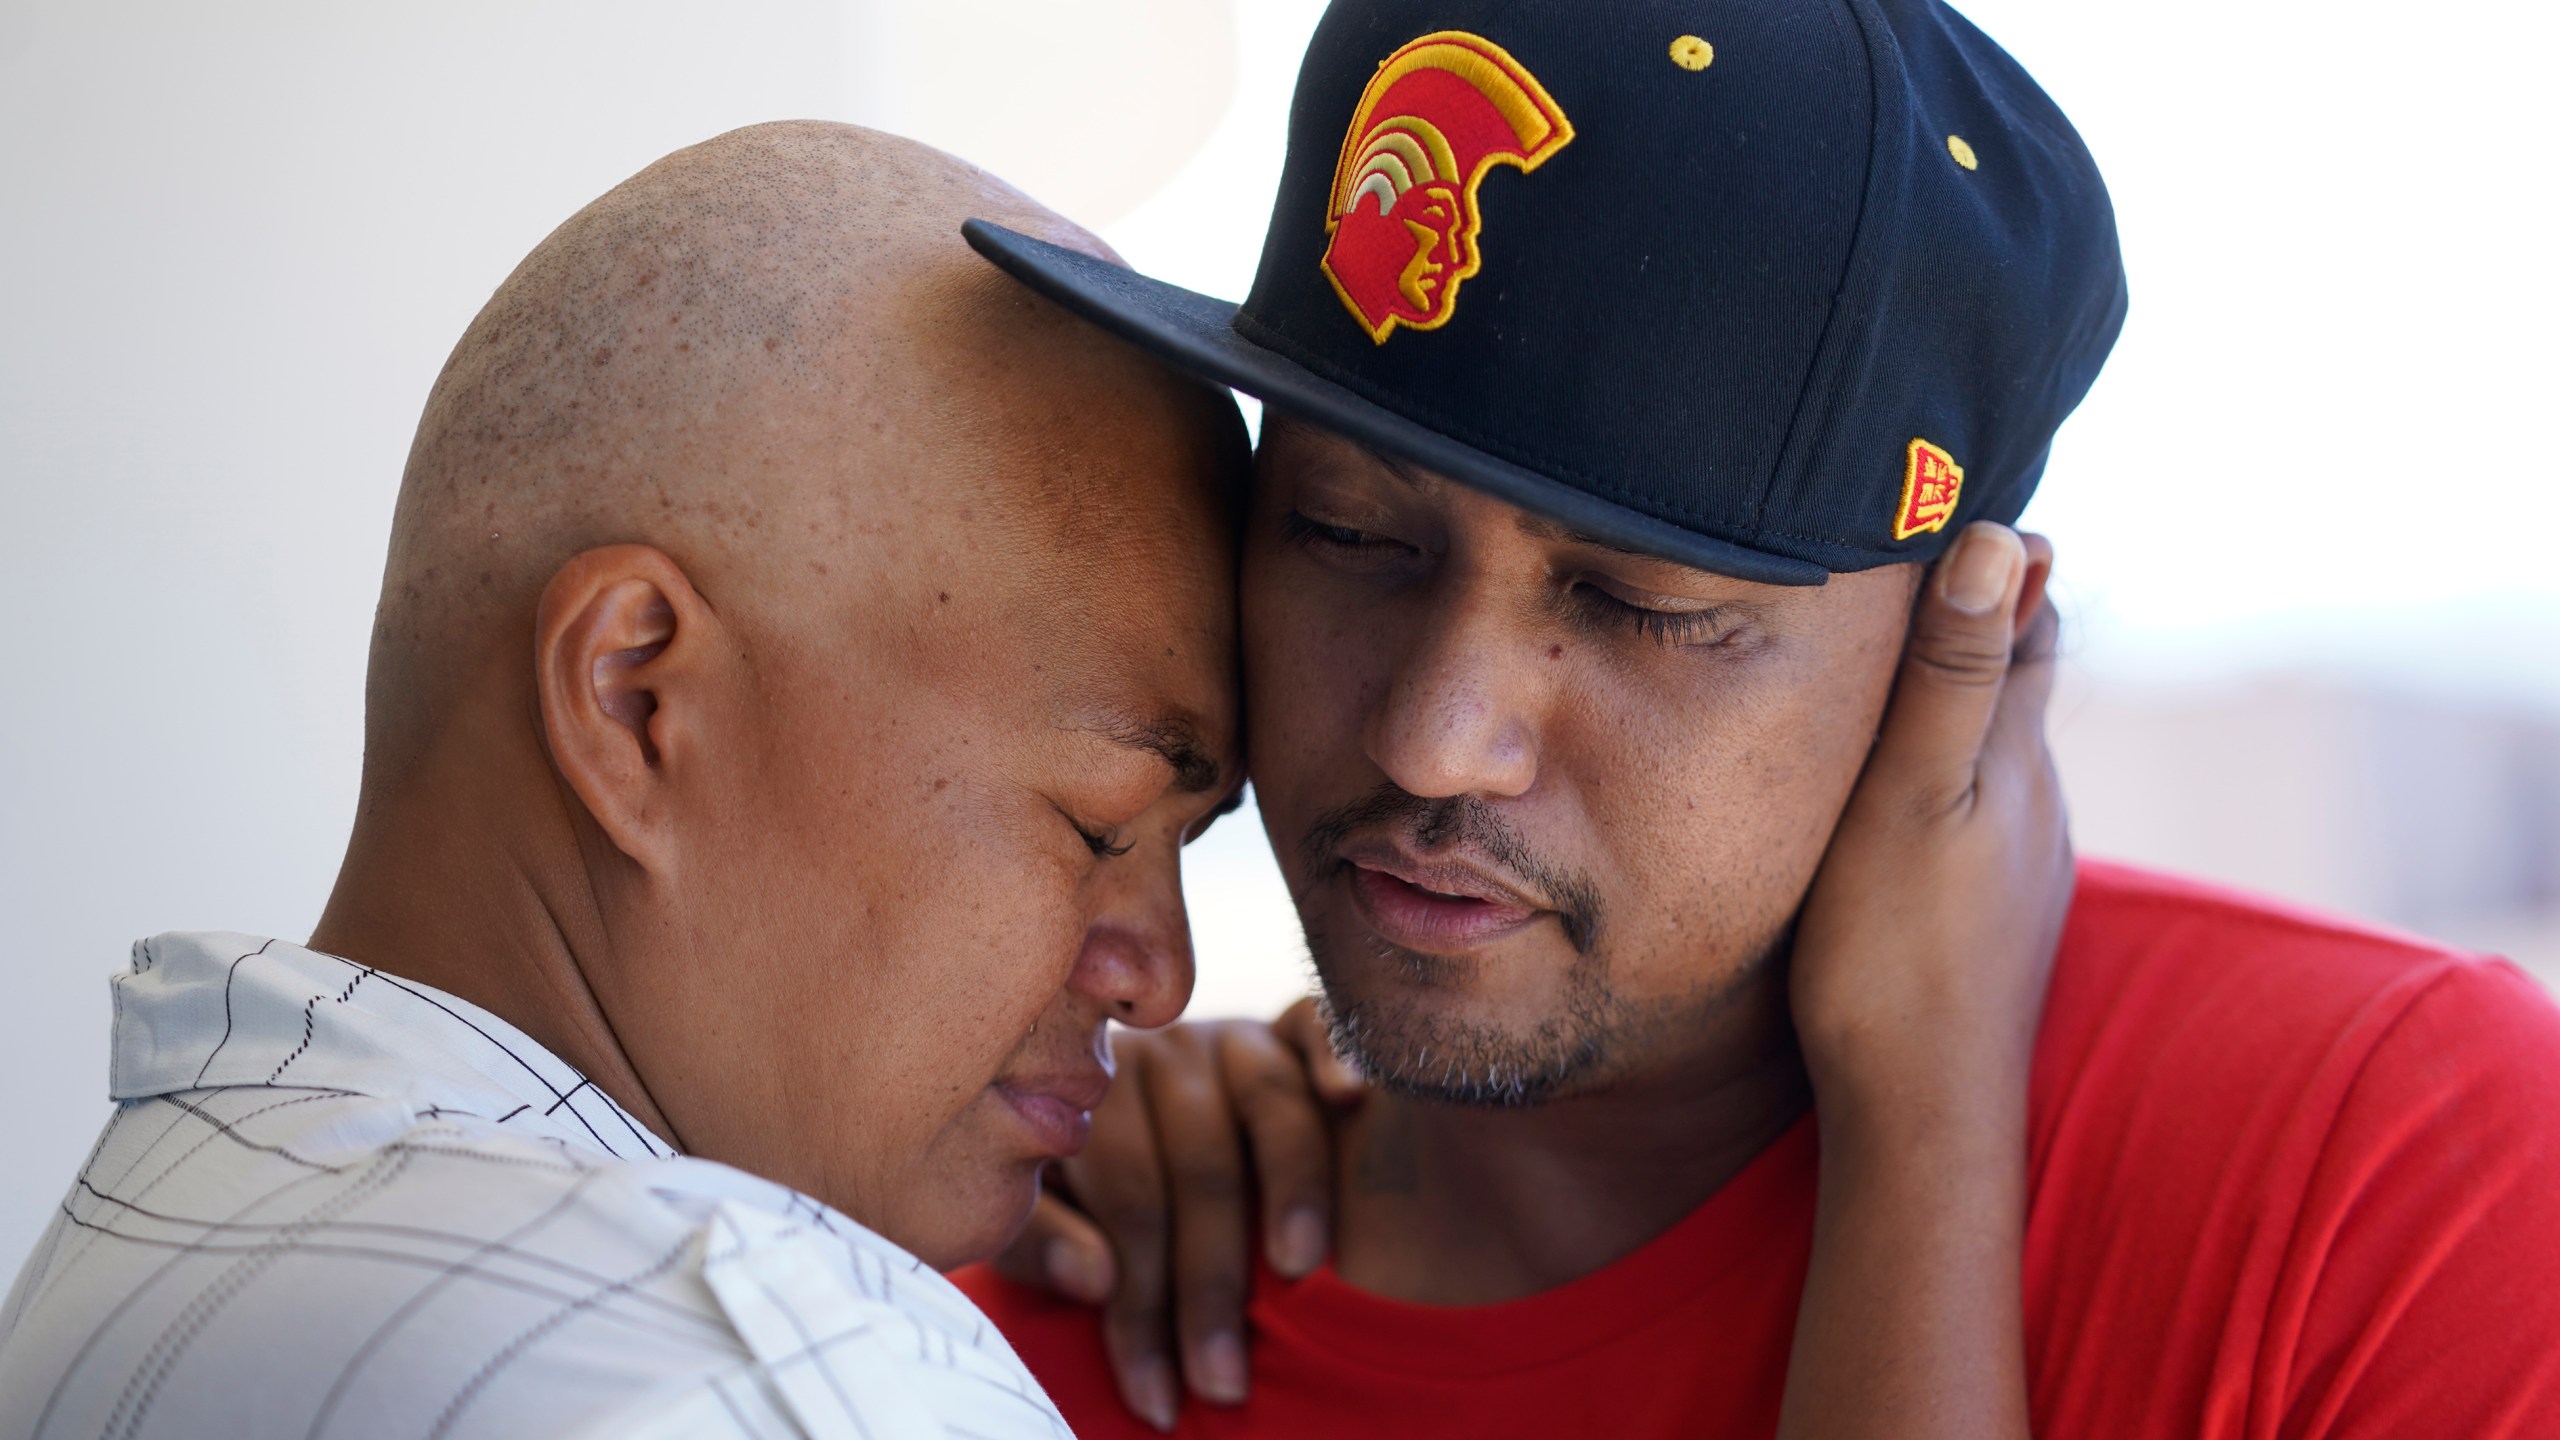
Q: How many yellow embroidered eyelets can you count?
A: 2